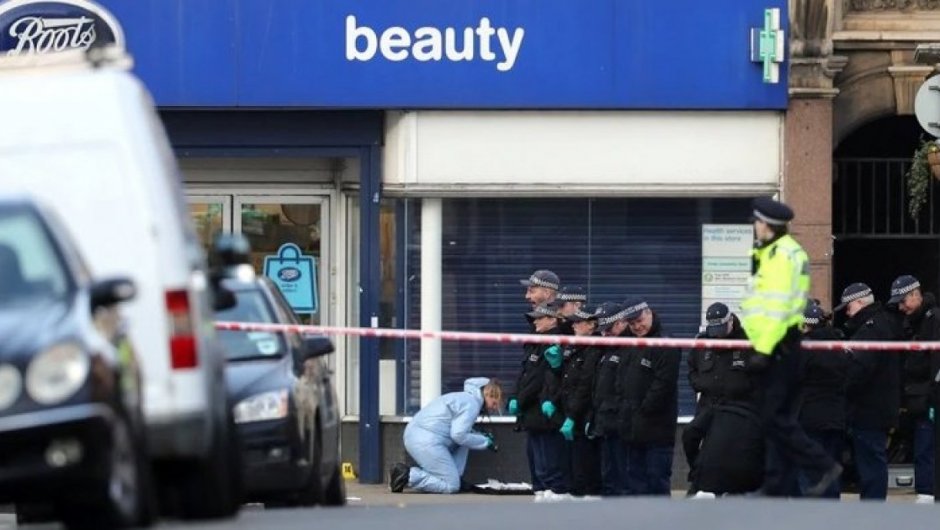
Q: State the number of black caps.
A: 11